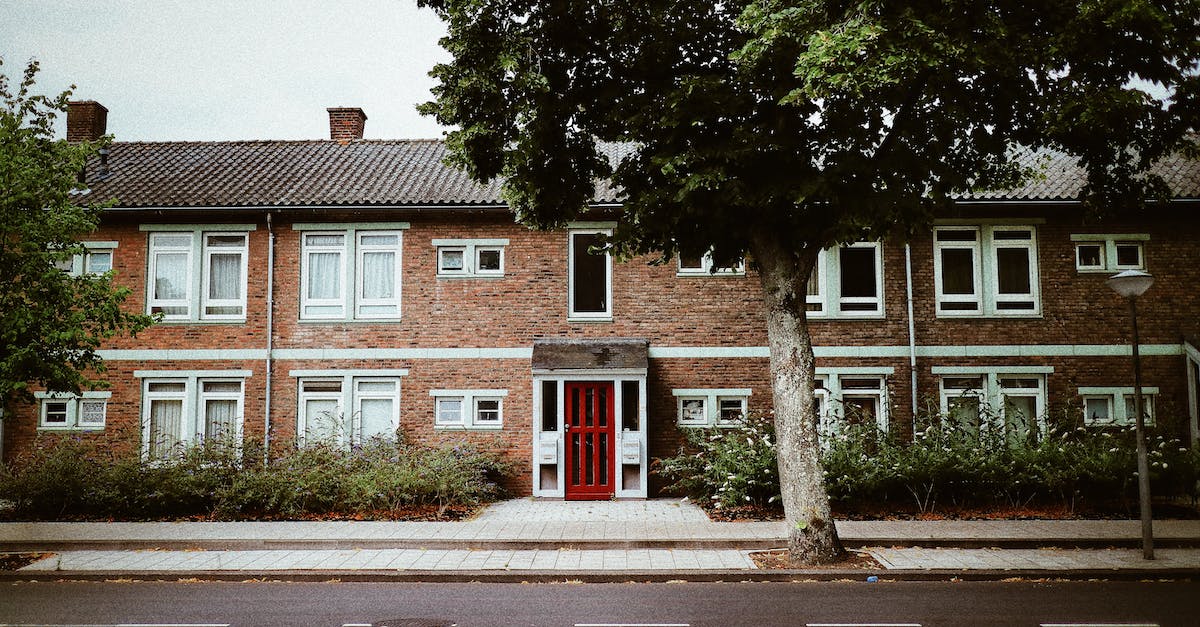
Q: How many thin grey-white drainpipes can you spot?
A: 2